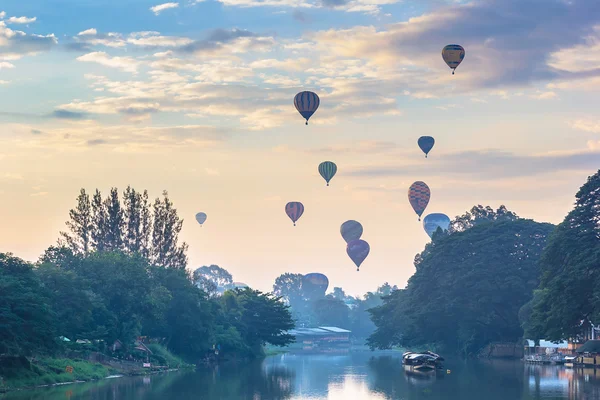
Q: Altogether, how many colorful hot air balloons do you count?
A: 11